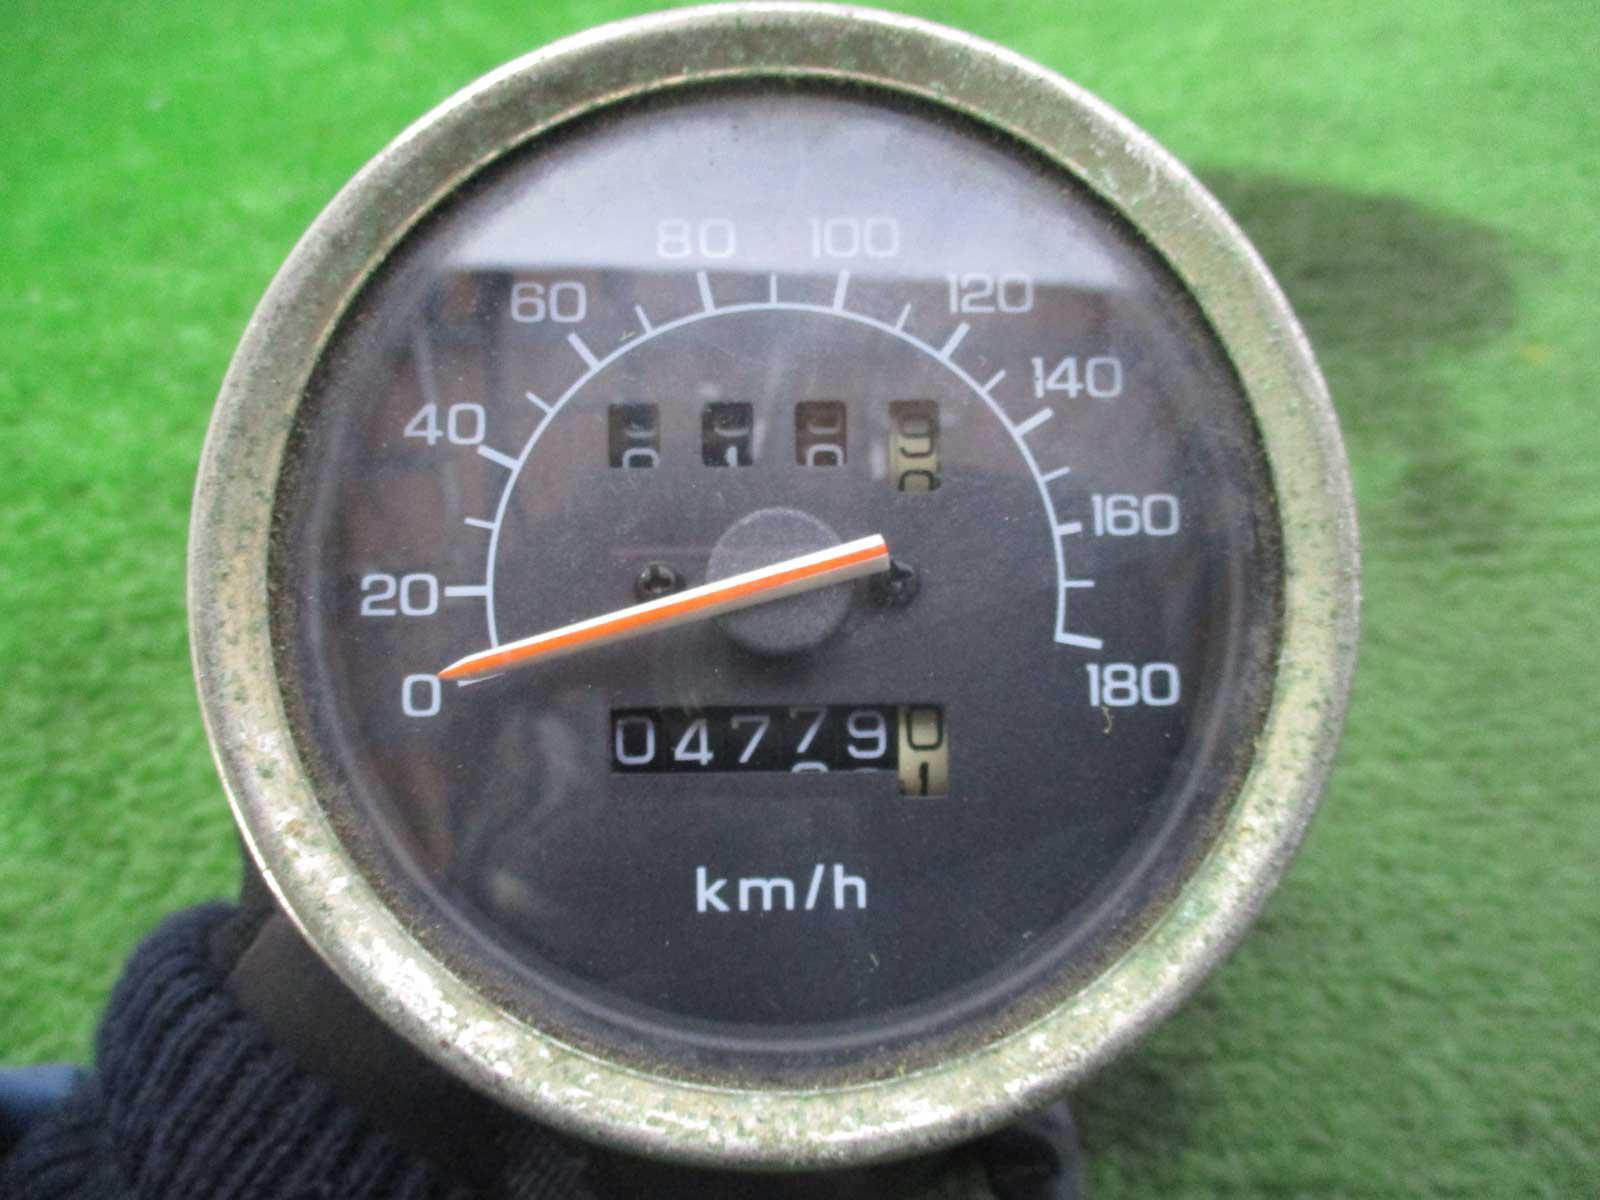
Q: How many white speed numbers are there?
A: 10